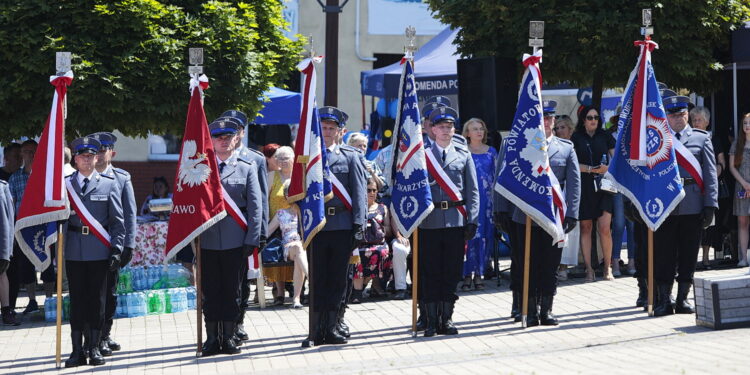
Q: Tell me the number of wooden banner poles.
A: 6